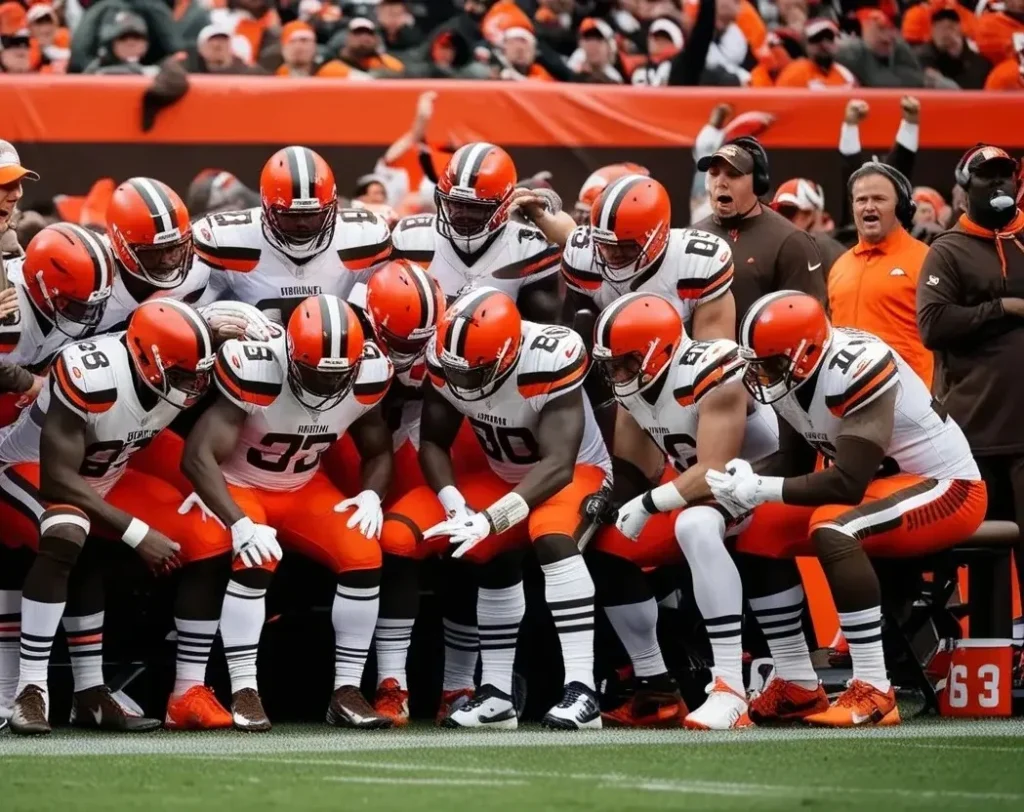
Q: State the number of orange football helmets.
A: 11